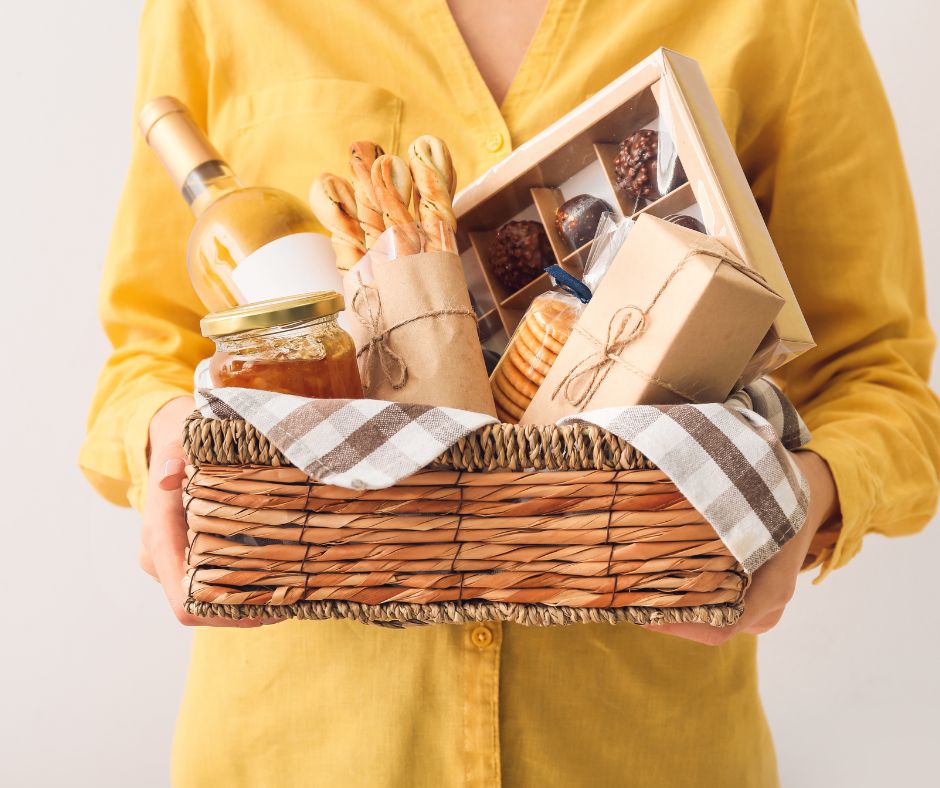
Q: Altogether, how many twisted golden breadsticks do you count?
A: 4